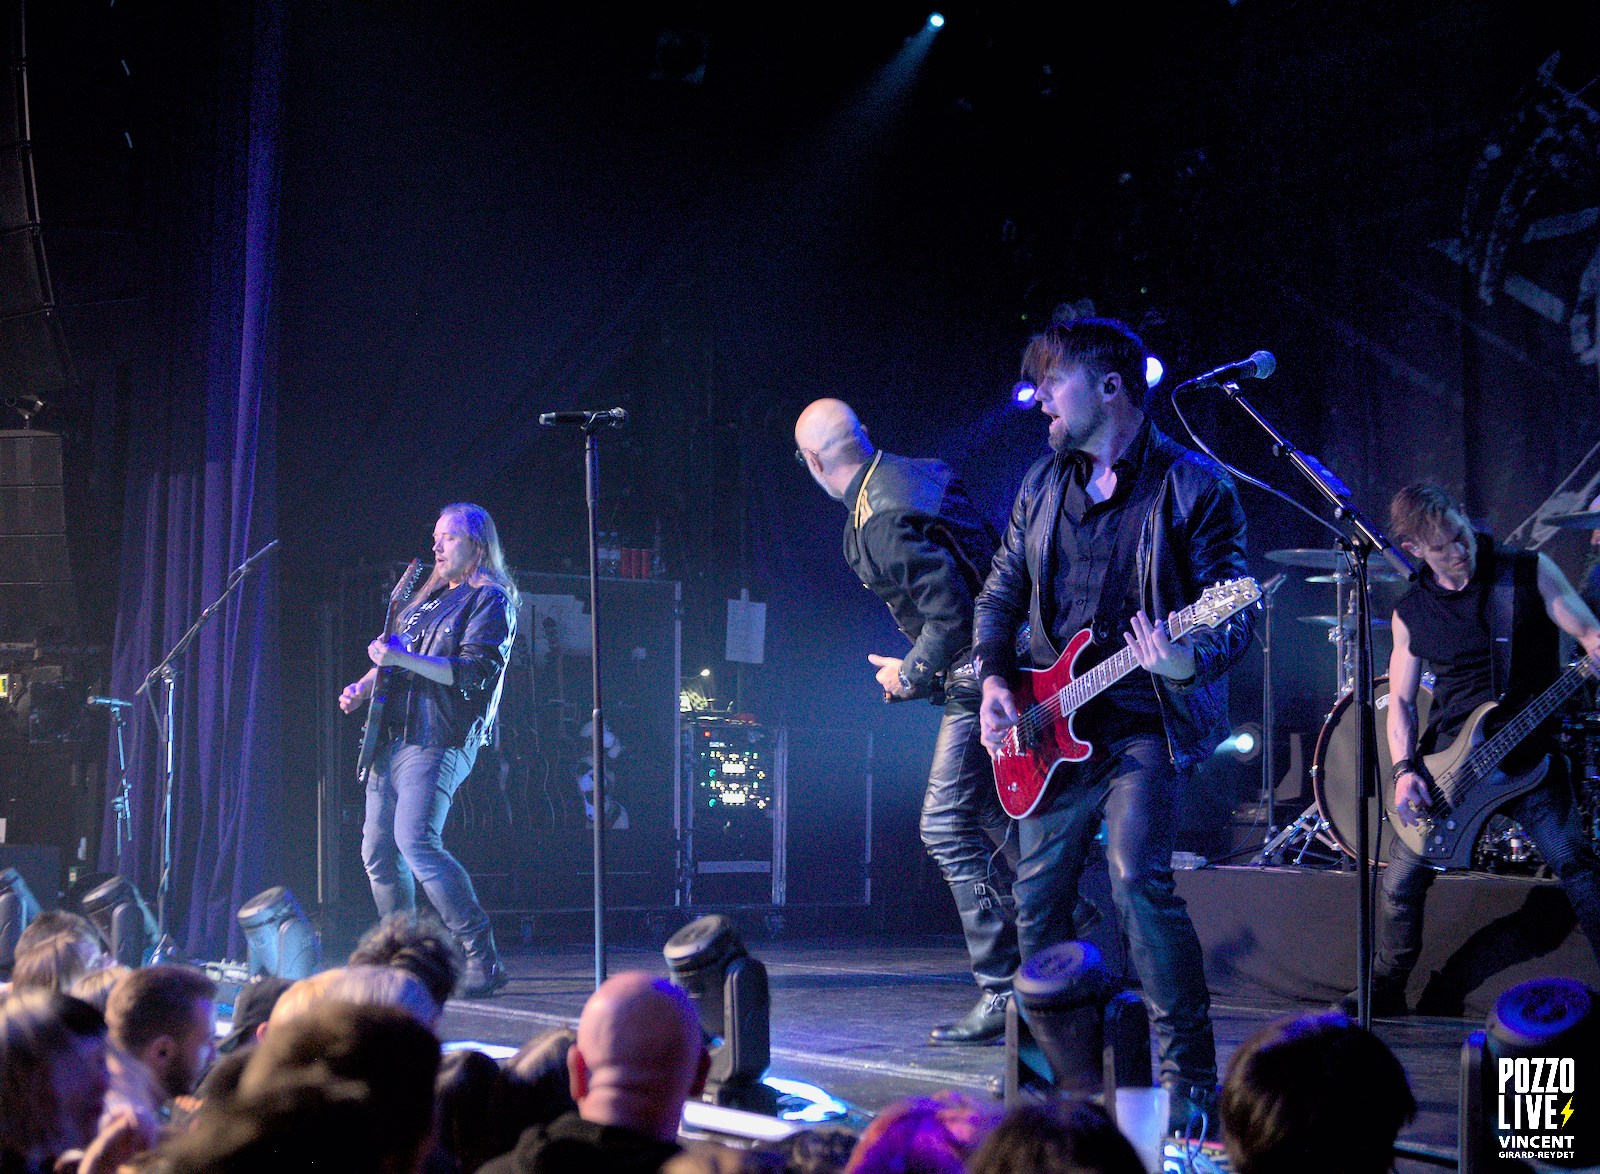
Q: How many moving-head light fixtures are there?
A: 6